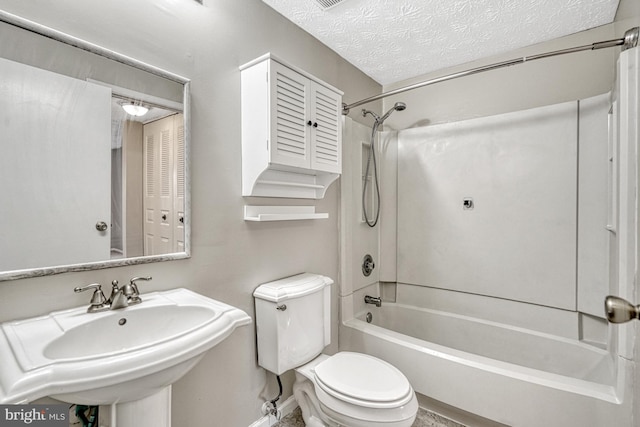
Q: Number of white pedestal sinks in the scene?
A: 1